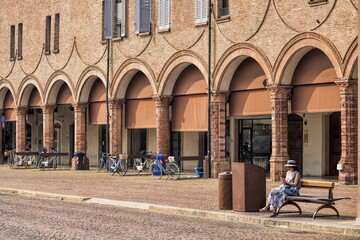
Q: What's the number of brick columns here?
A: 8